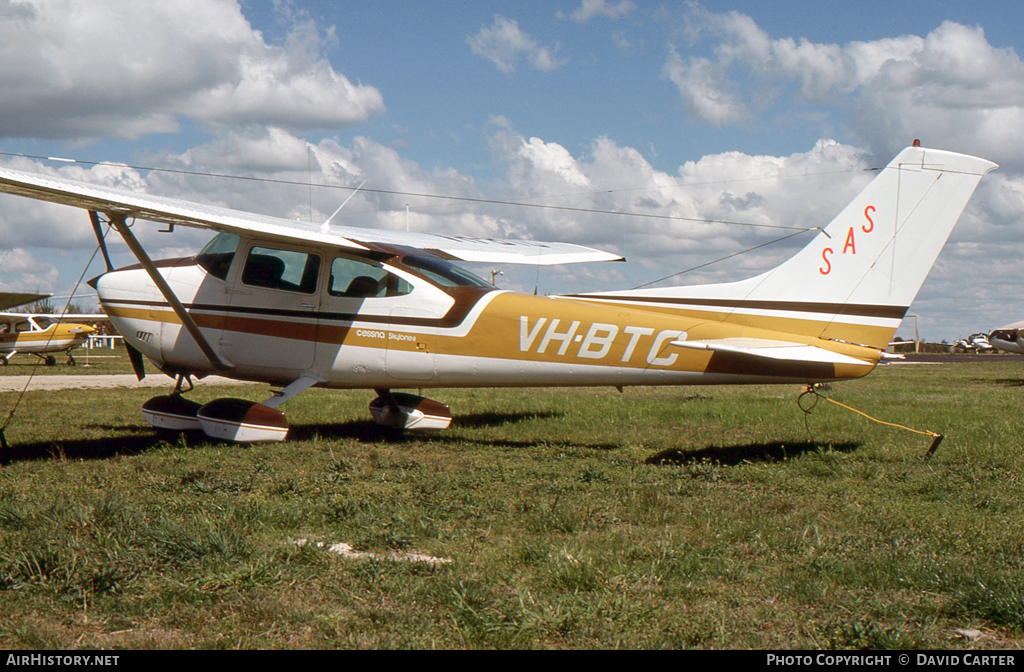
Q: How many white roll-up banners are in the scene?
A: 0